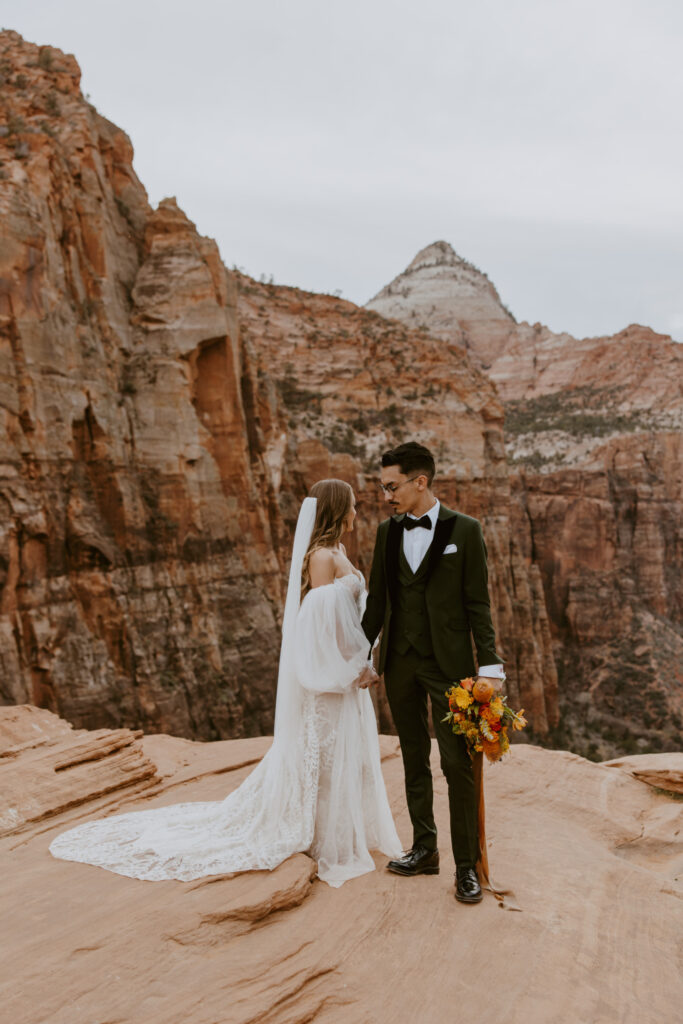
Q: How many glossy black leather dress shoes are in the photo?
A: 2